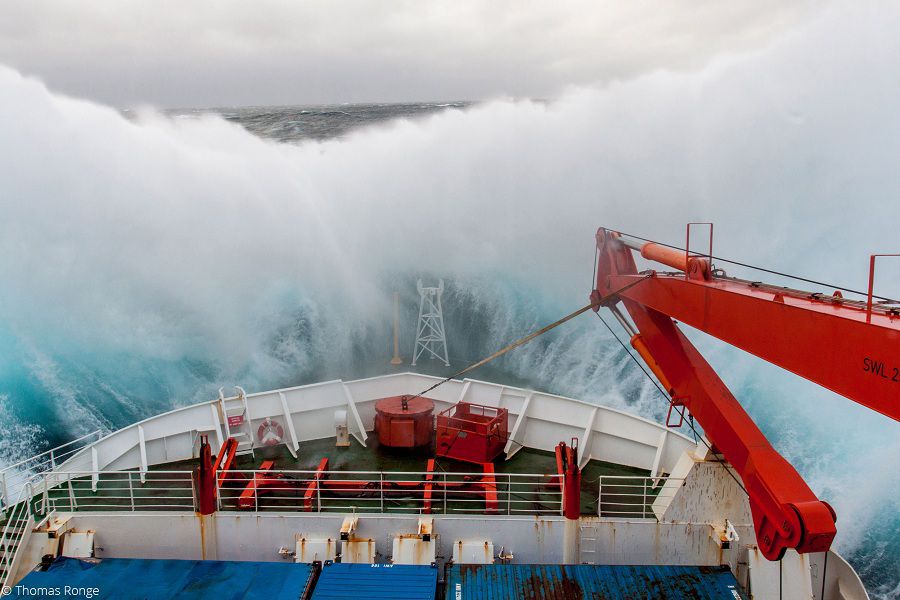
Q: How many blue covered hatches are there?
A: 3